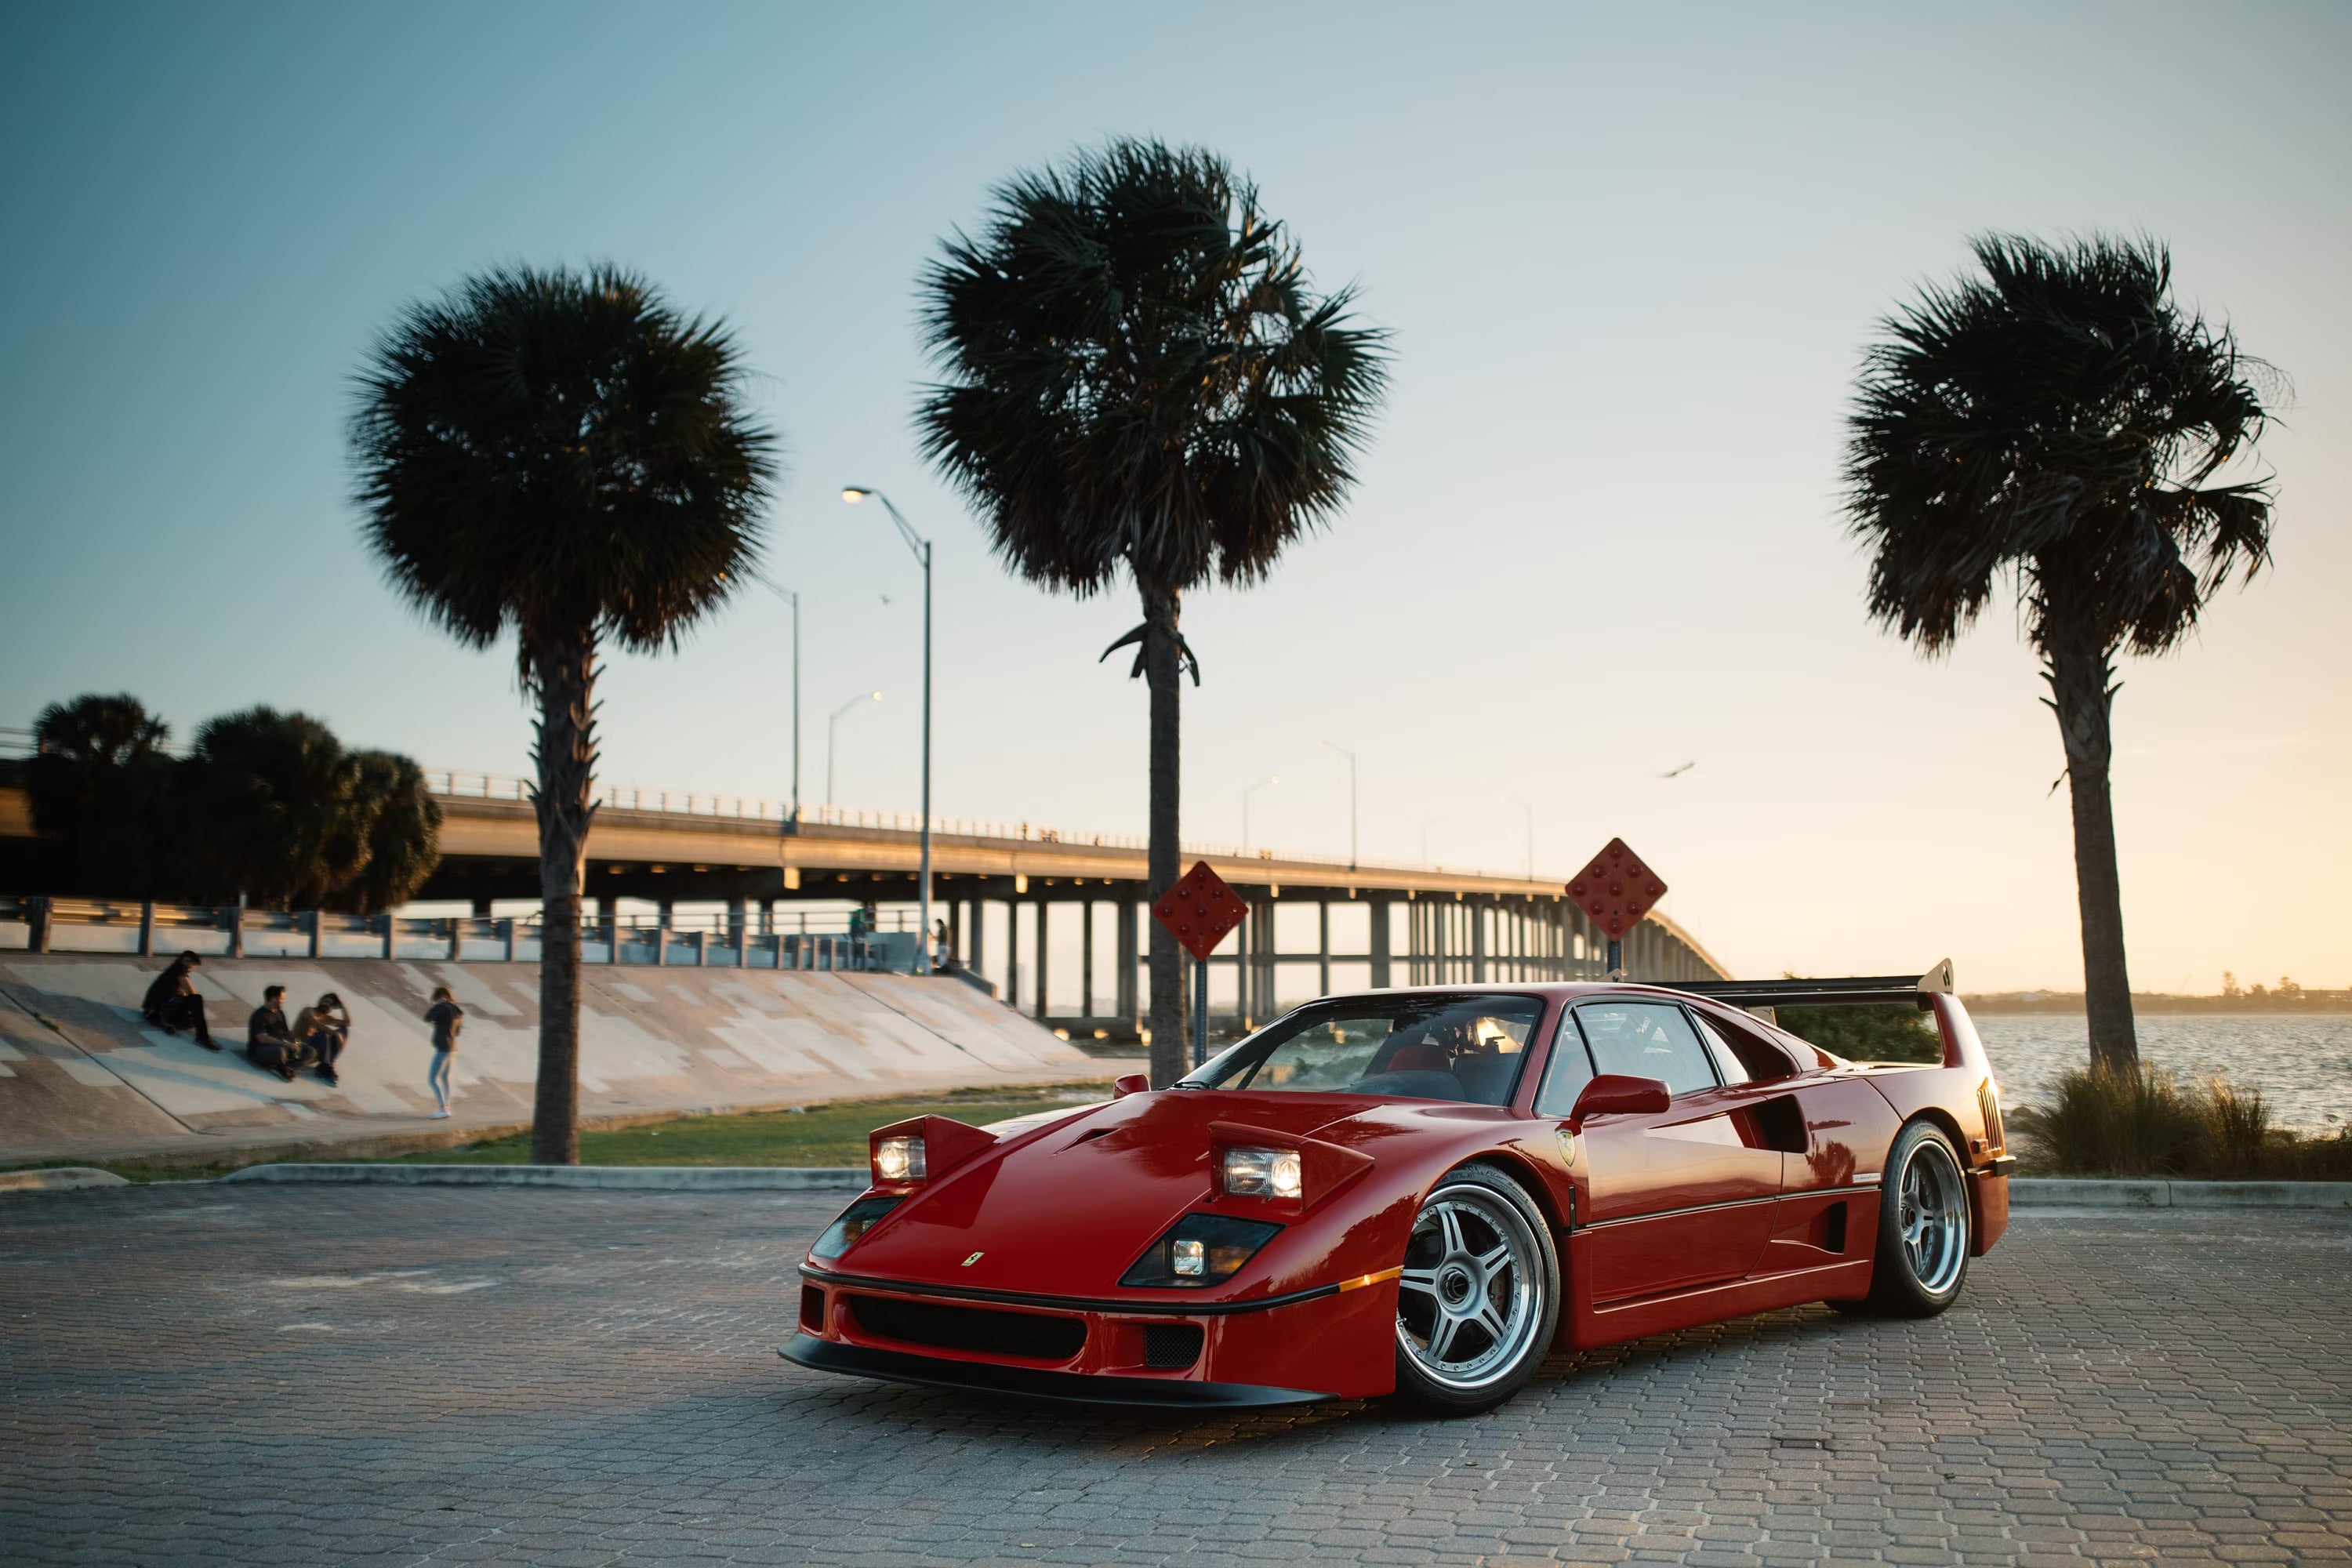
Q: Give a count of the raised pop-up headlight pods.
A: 2